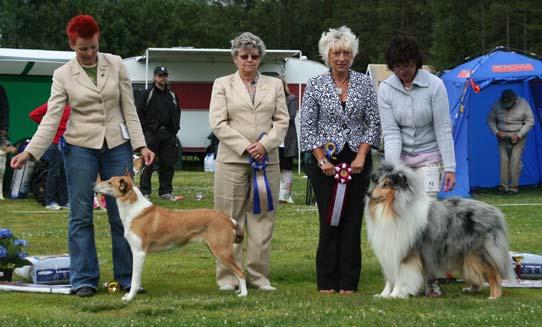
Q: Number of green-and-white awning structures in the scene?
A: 1